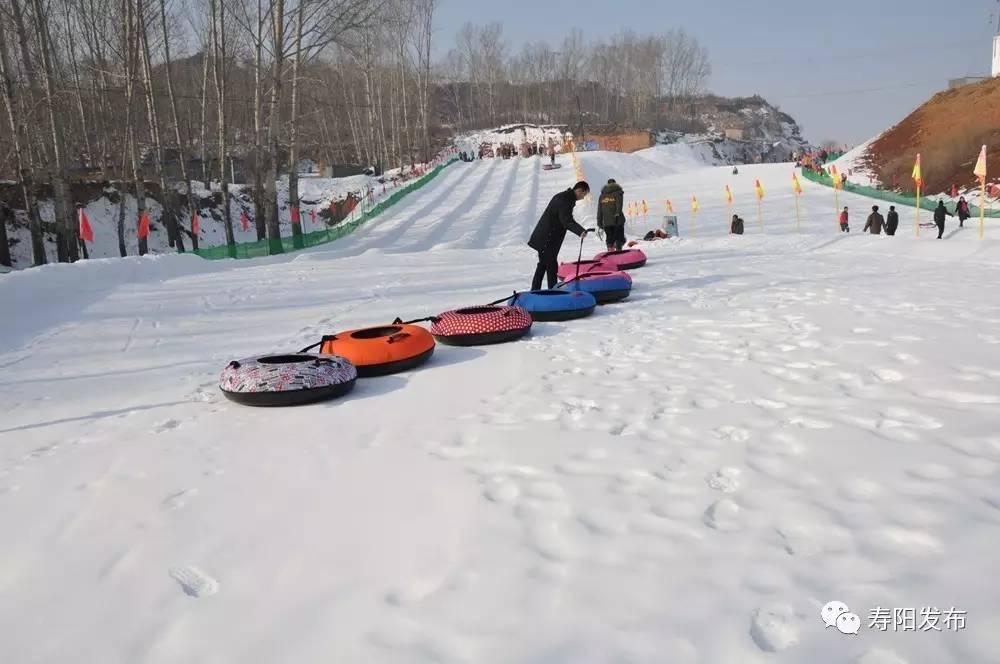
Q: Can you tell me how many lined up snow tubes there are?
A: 7